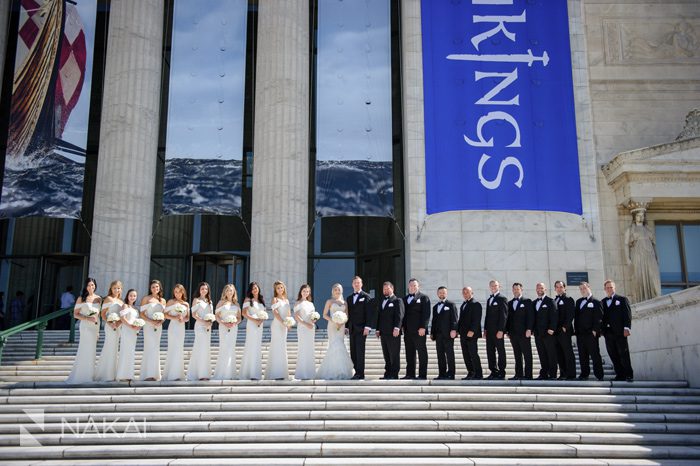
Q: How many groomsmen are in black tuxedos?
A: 10